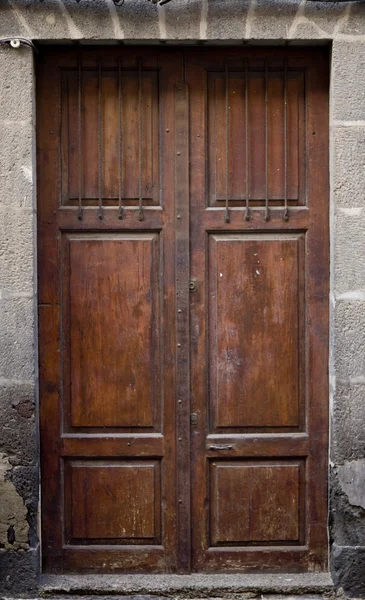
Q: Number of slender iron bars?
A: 8